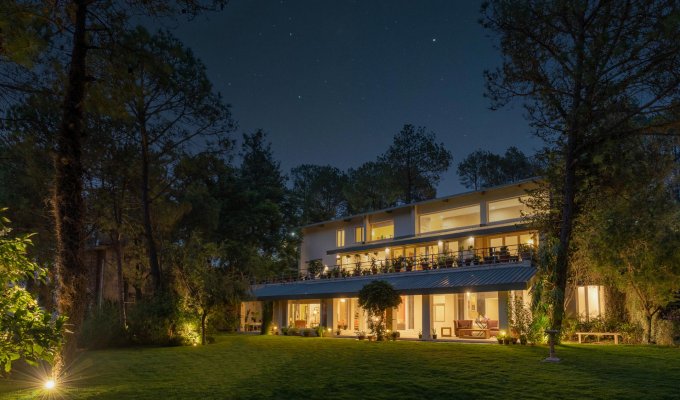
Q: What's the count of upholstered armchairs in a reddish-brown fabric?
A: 2